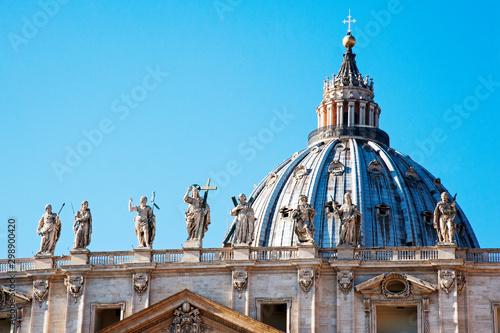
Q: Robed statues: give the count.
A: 8